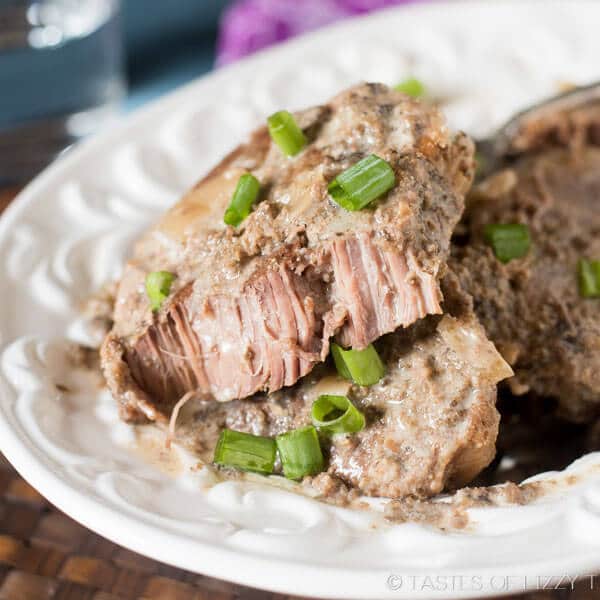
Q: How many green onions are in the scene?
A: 11